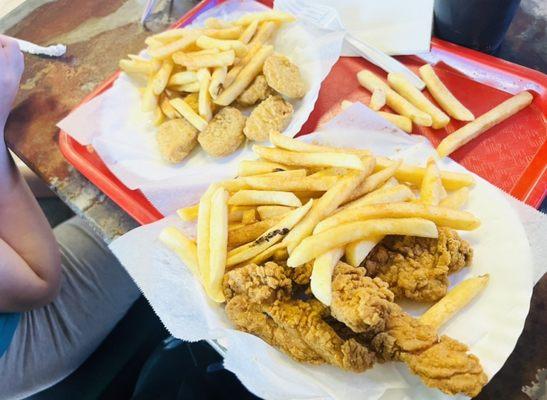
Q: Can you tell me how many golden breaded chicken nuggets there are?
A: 5